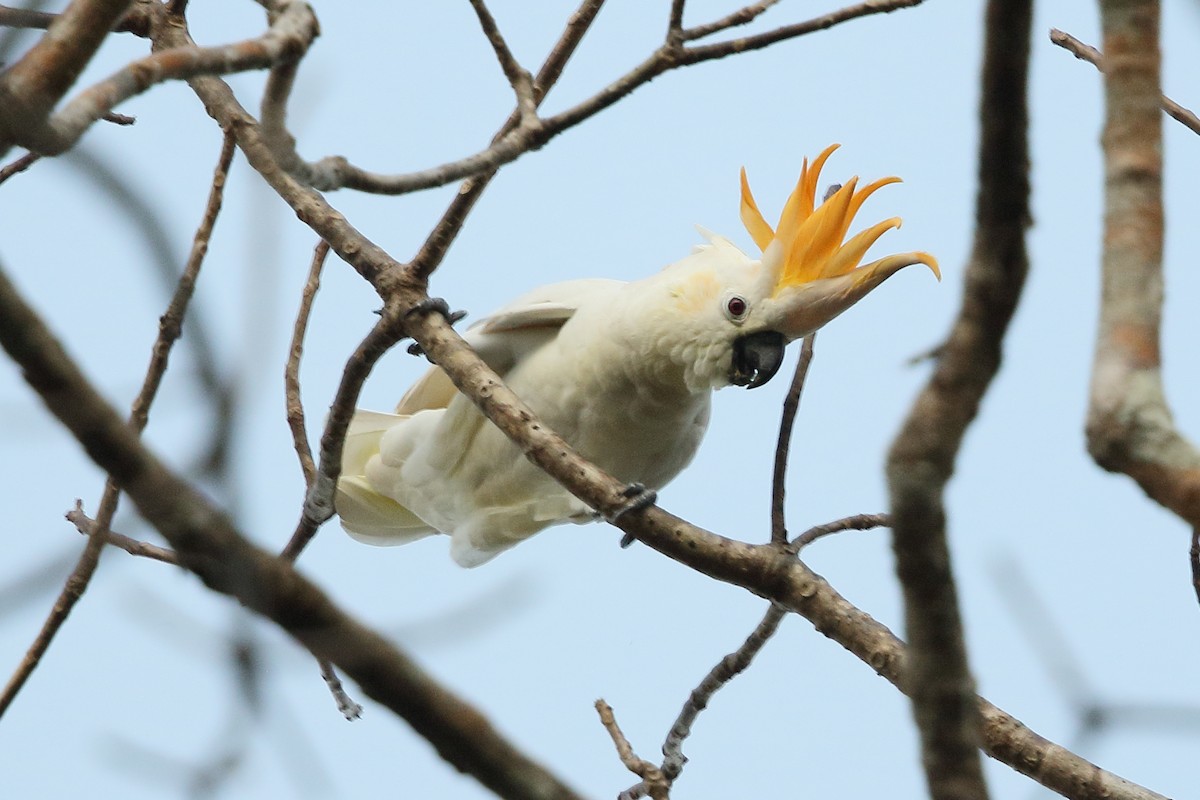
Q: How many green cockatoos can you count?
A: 0